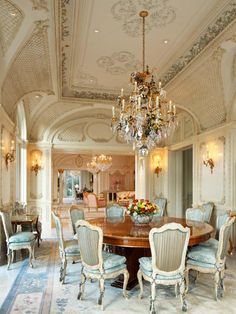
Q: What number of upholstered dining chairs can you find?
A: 11